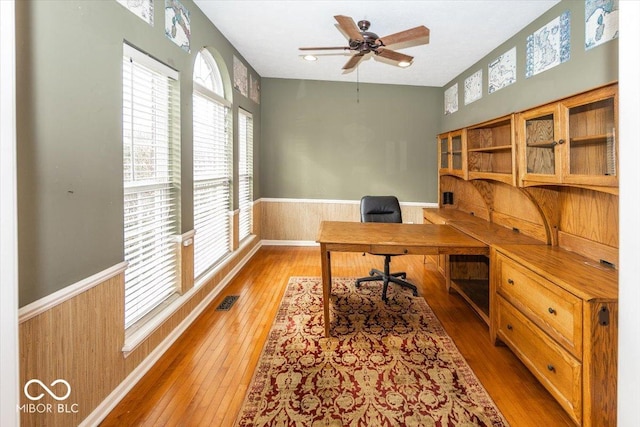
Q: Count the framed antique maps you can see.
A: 9